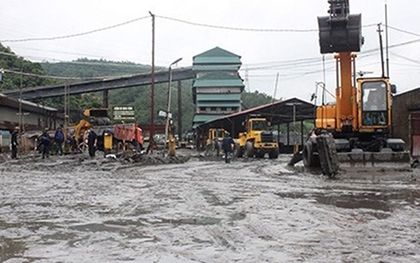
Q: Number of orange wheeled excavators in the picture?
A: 1